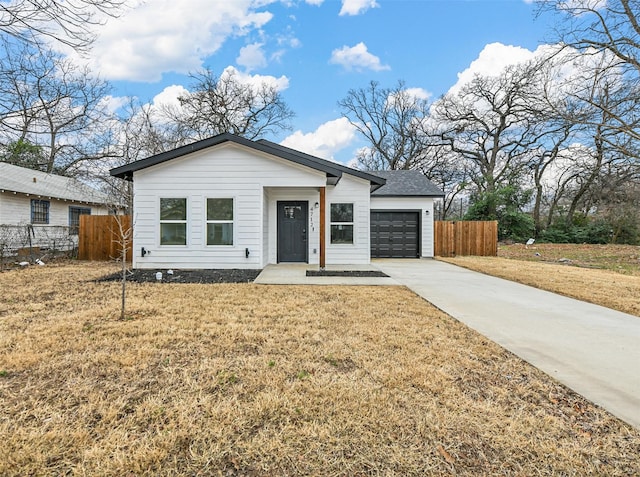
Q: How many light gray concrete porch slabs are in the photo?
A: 1